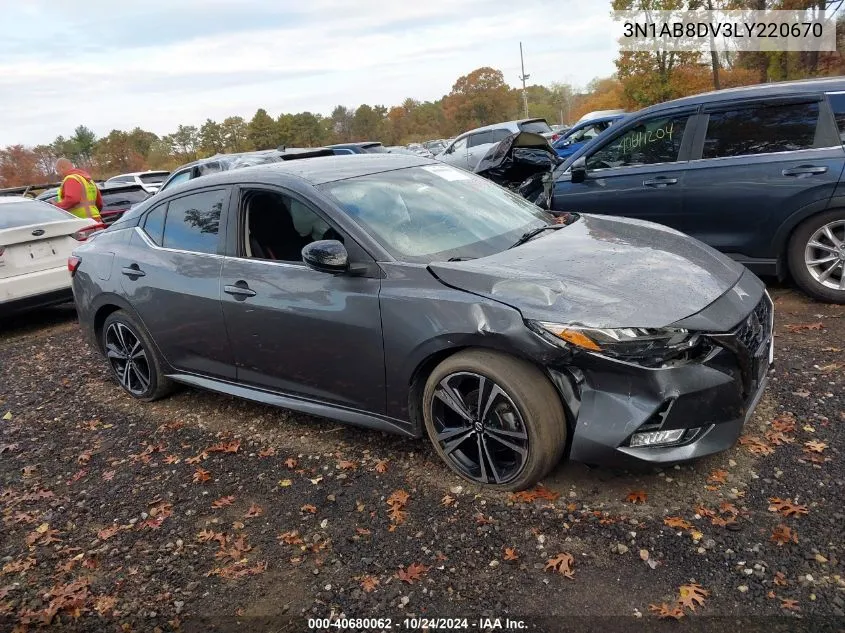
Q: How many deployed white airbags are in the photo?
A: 1